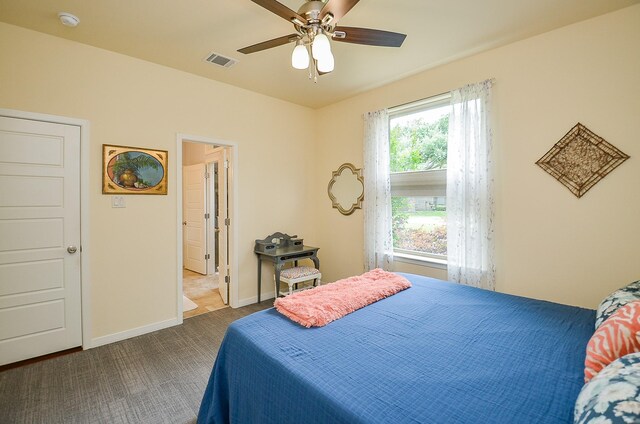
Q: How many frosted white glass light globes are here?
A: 3